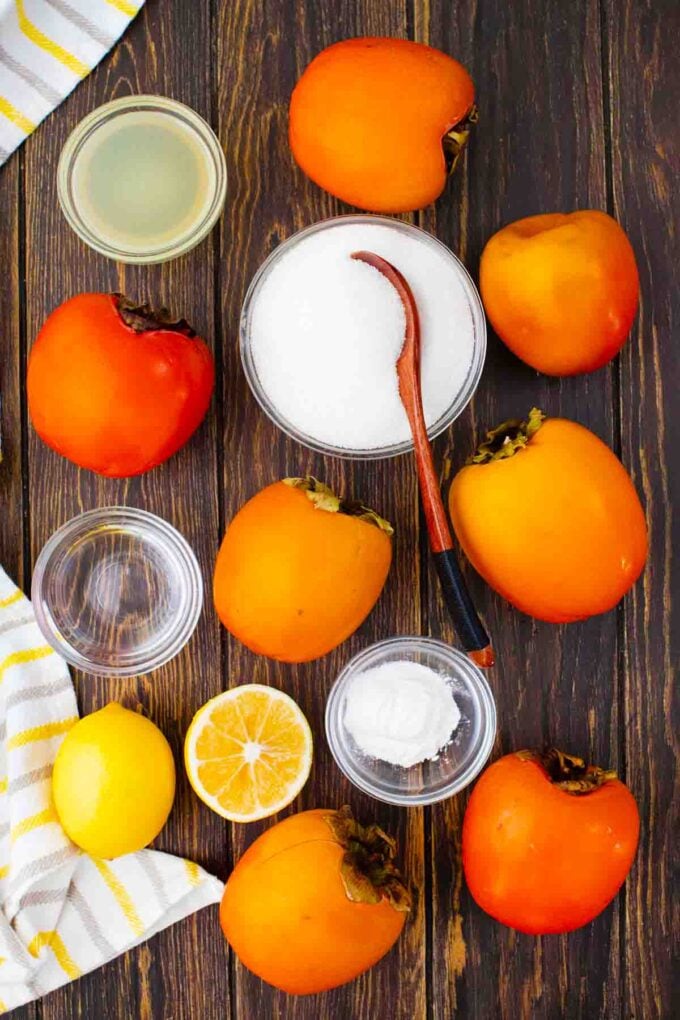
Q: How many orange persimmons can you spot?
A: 7